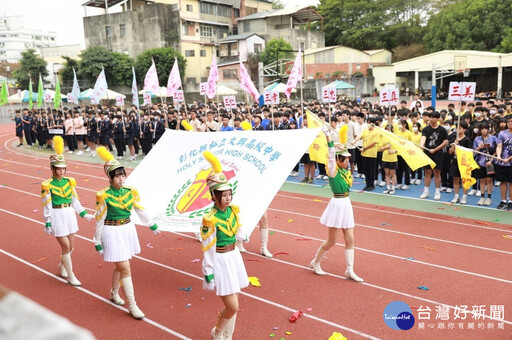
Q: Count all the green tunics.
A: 4